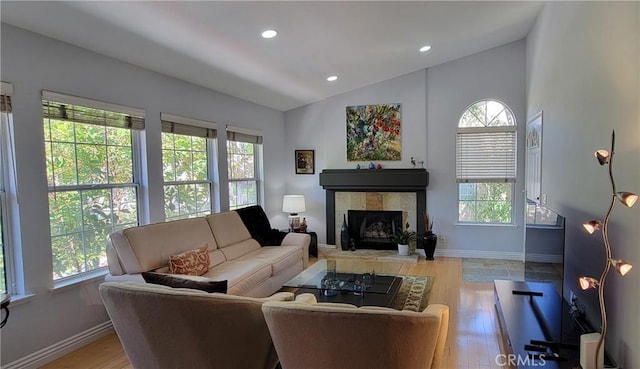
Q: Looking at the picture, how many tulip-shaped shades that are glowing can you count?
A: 5